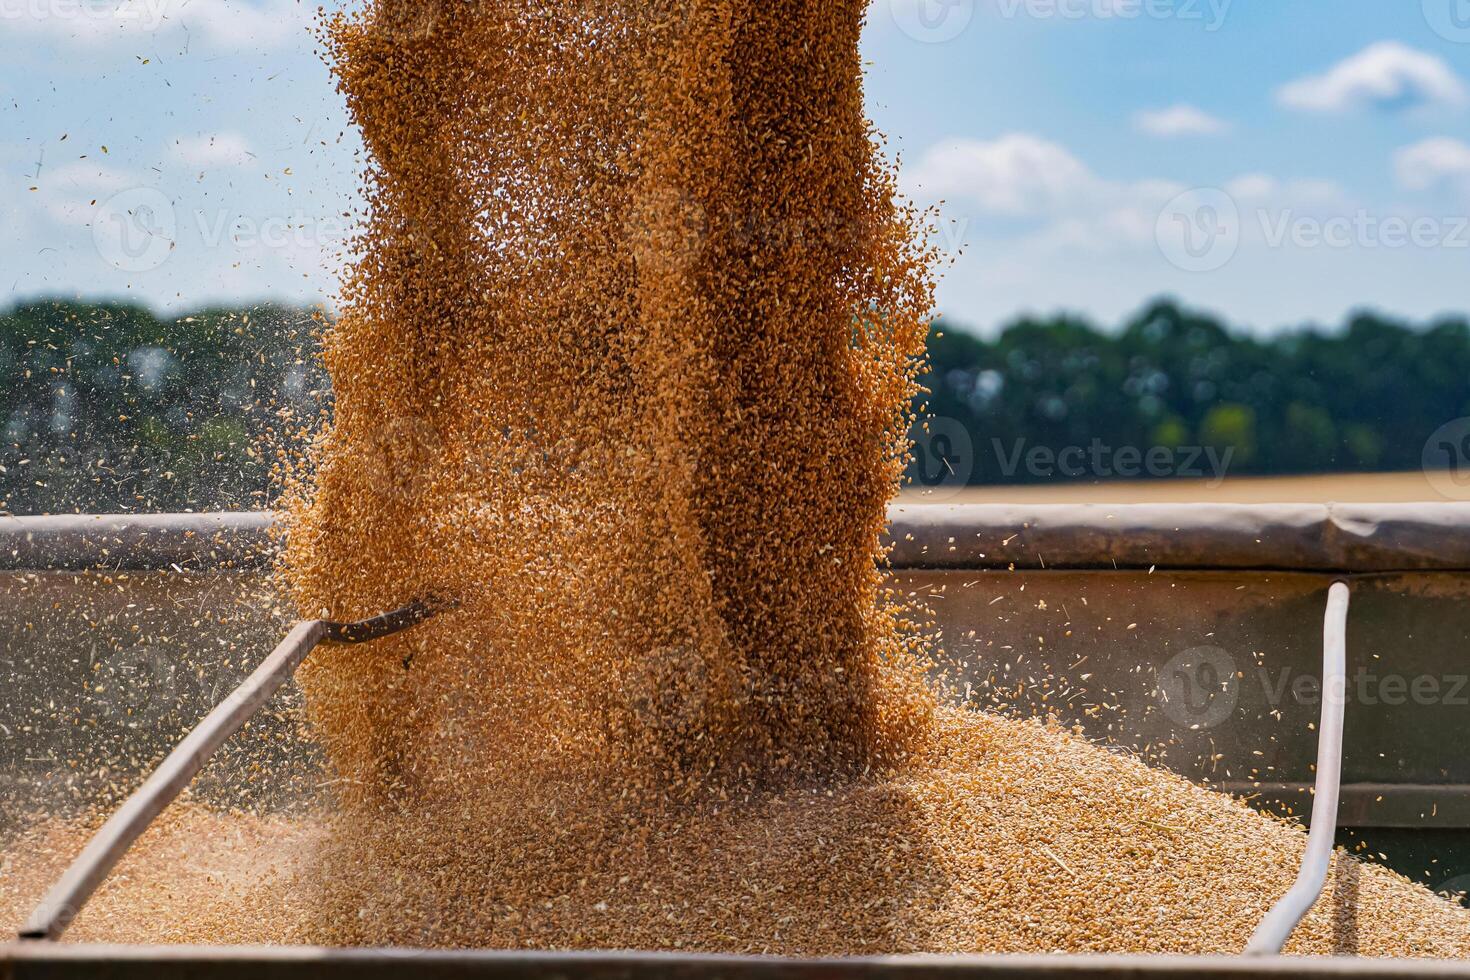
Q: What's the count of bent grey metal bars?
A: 2